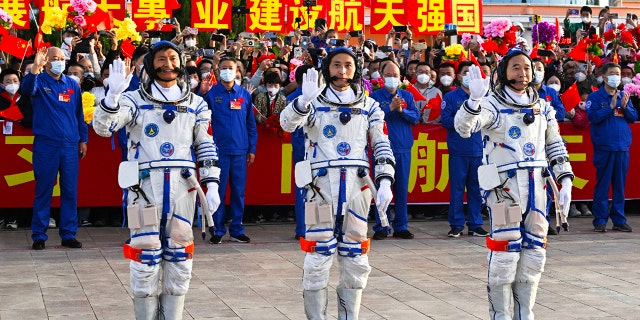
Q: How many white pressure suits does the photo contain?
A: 3